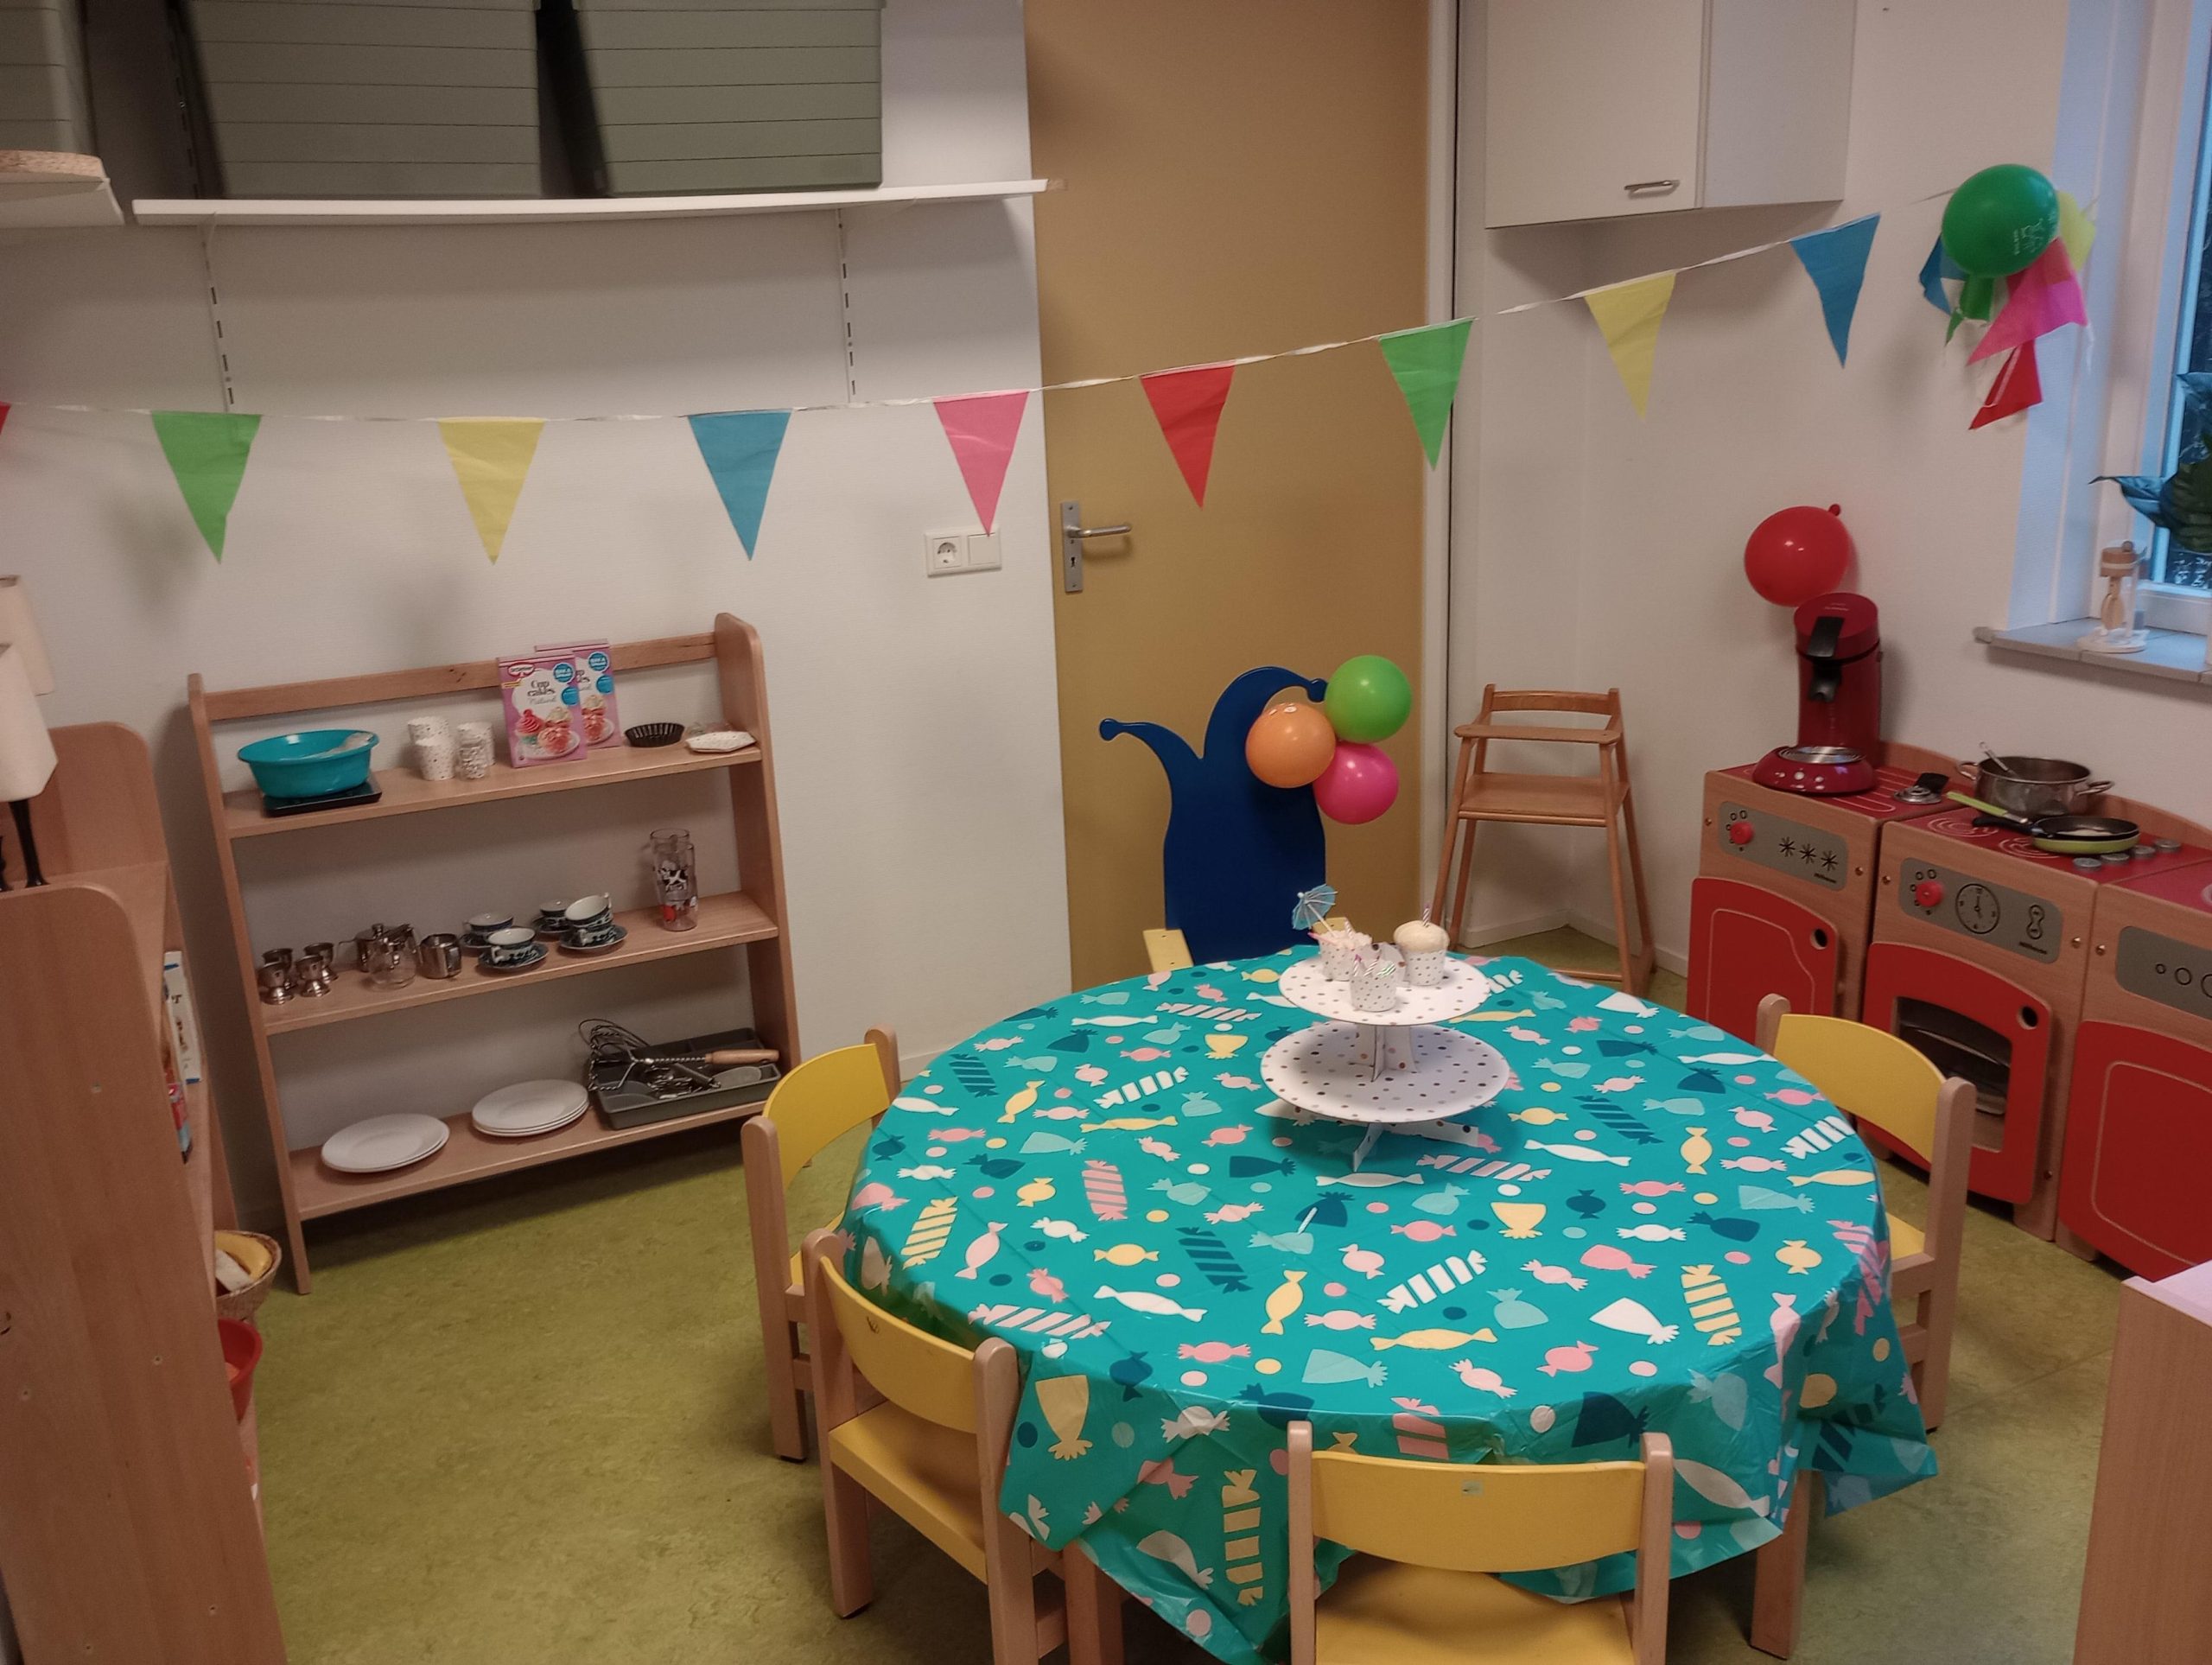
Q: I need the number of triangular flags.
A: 14